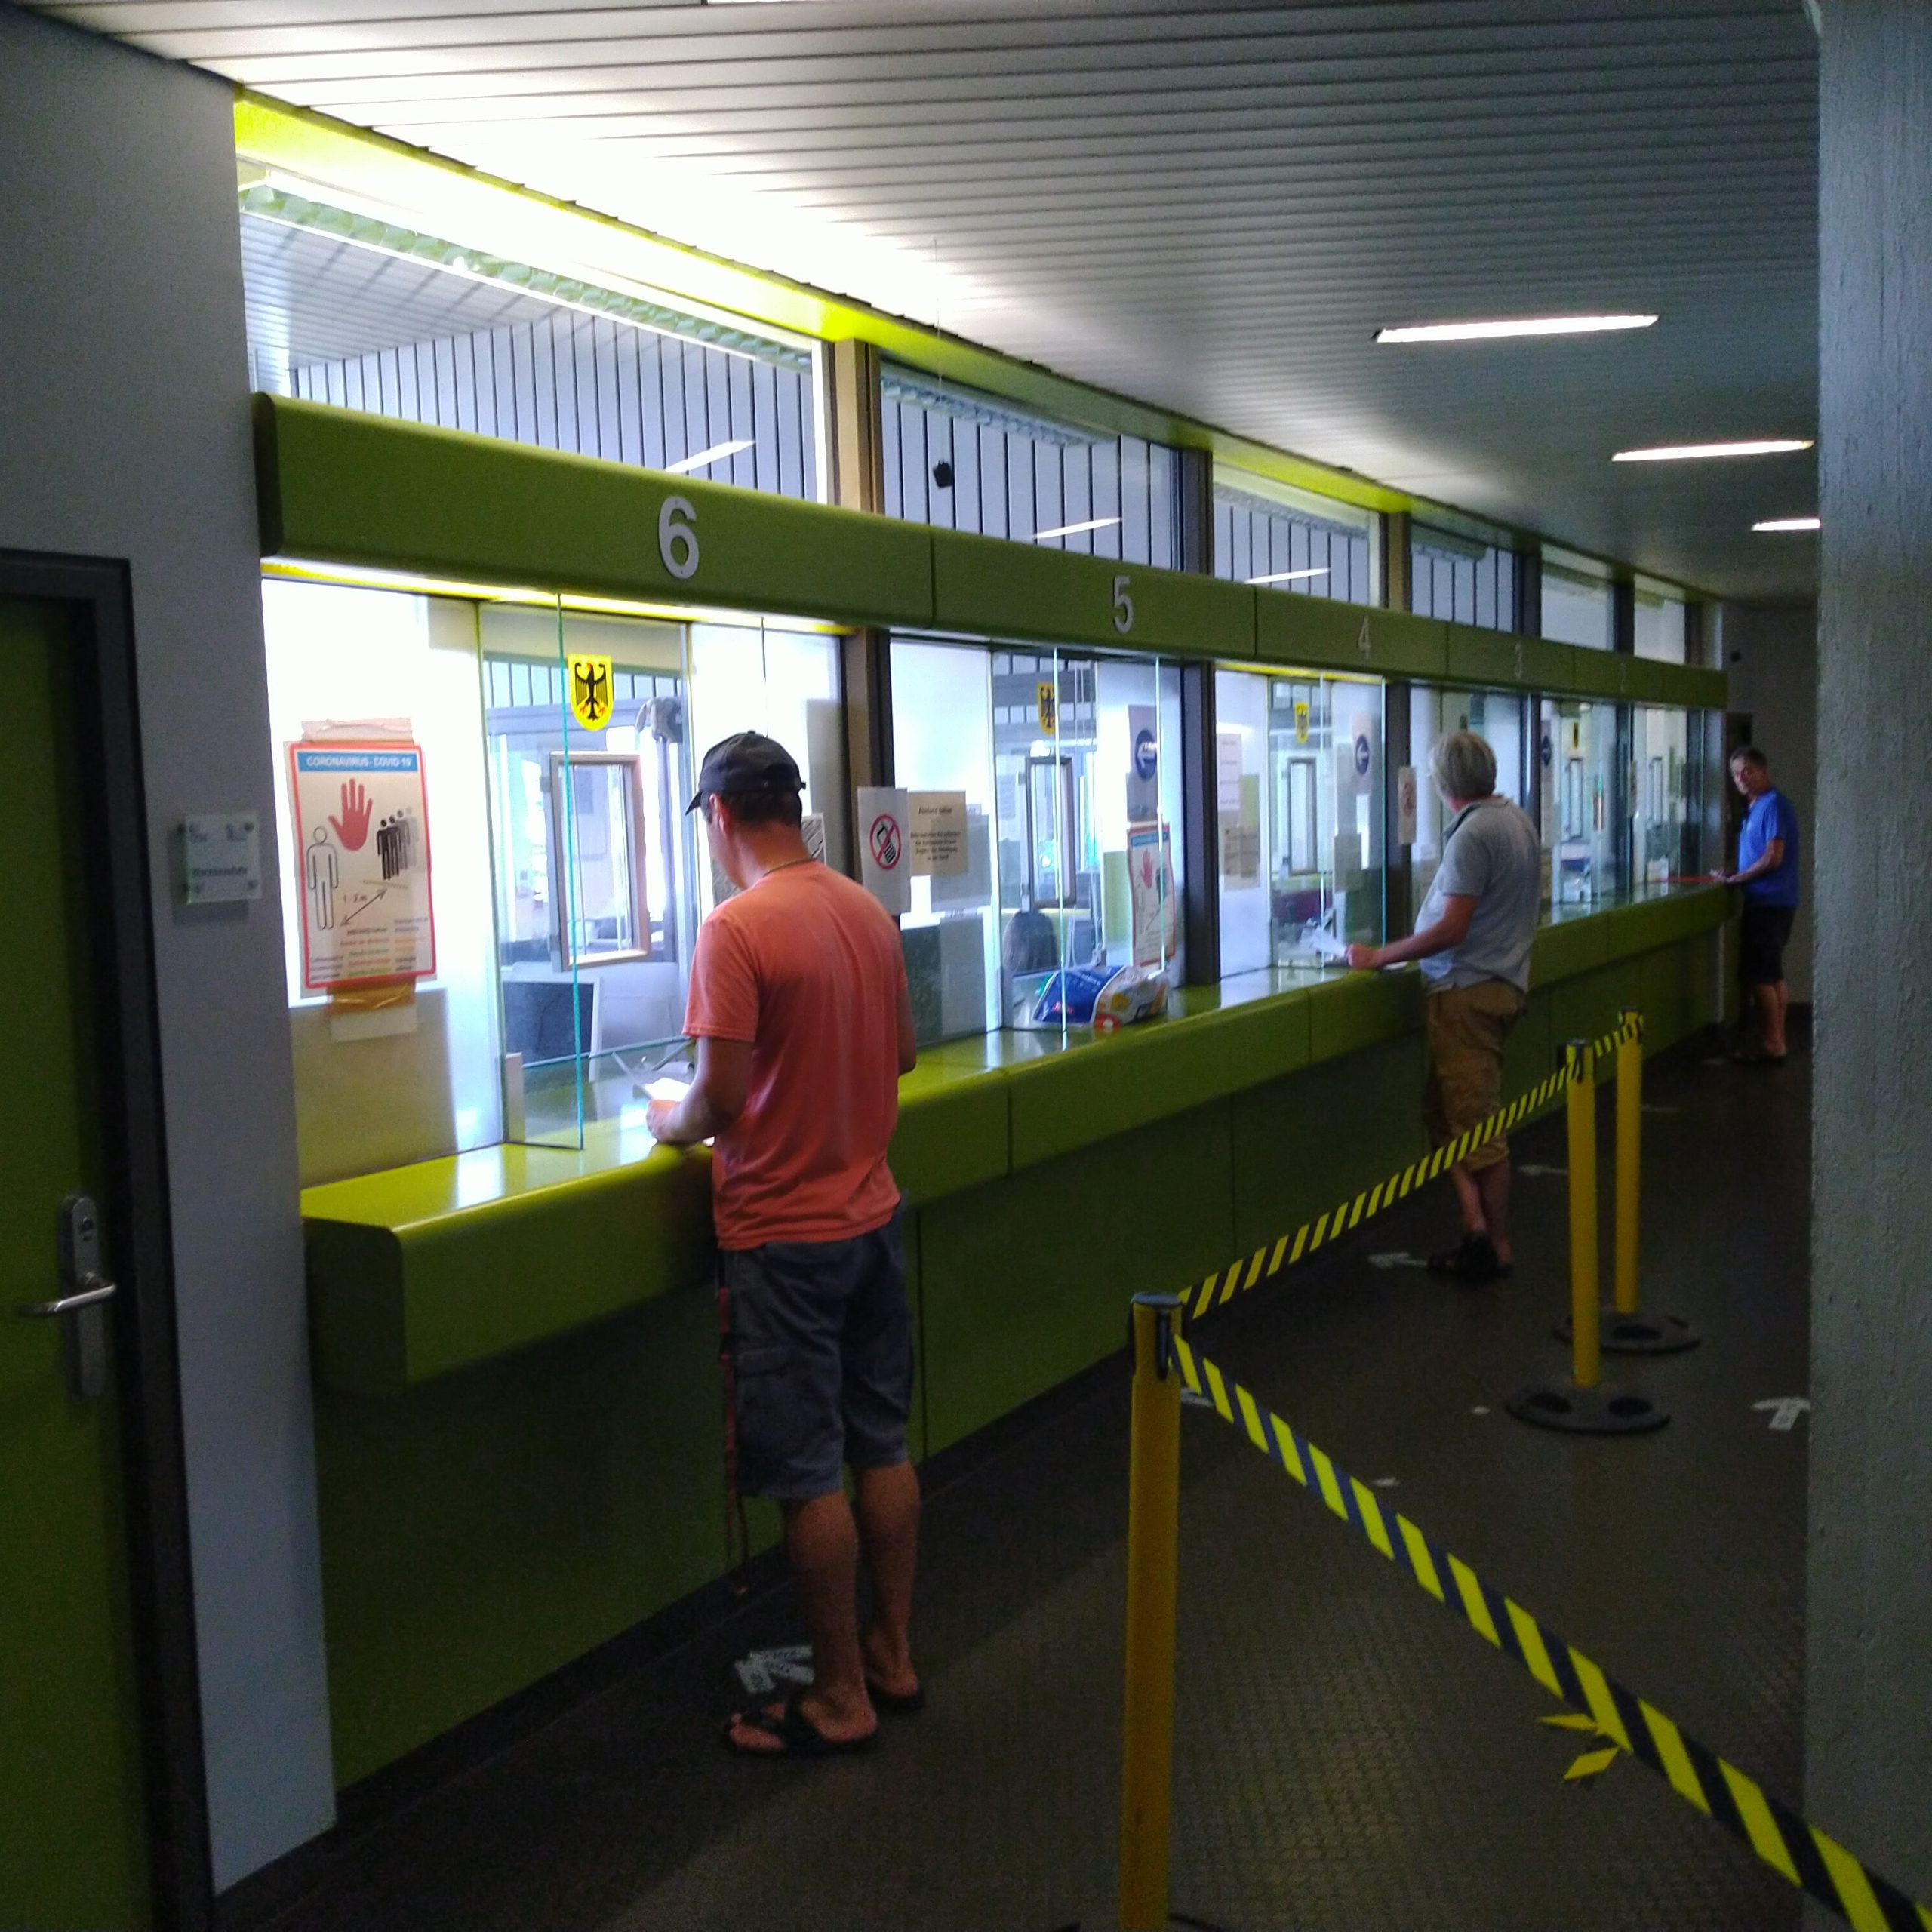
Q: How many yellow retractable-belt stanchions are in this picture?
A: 3